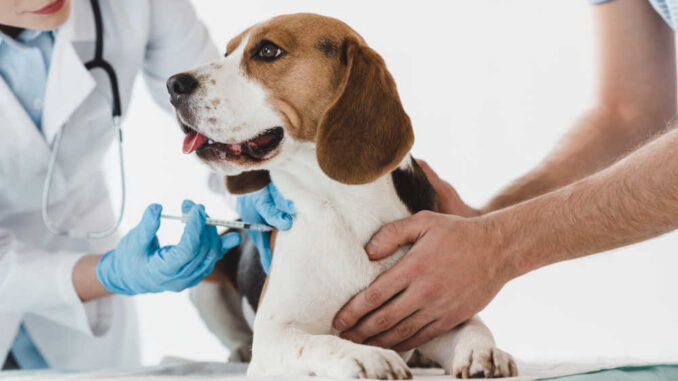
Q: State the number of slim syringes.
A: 1